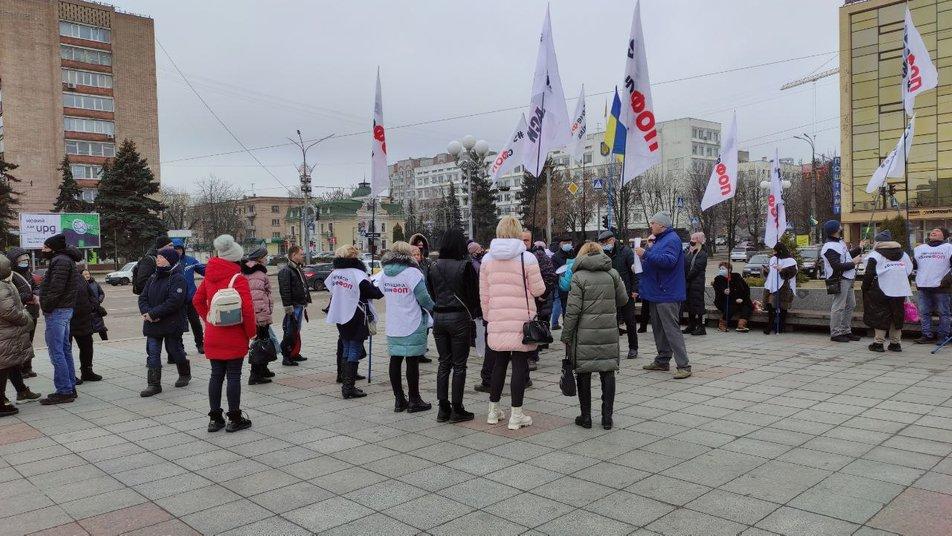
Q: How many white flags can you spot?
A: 9